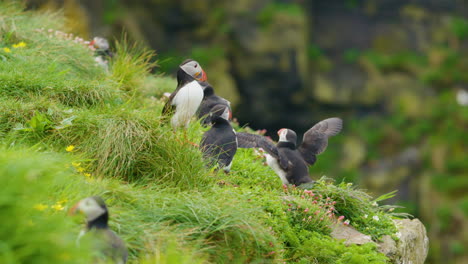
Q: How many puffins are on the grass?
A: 6